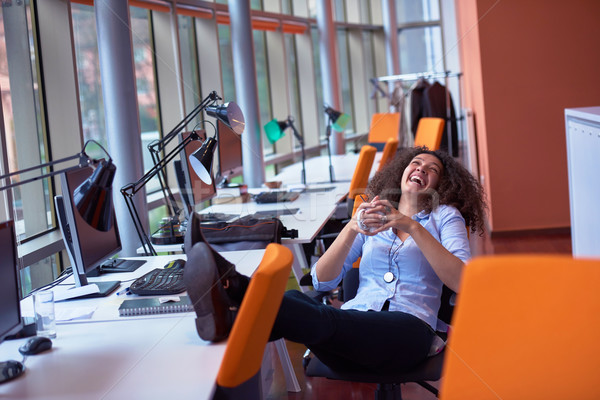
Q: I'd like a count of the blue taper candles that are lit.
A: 0